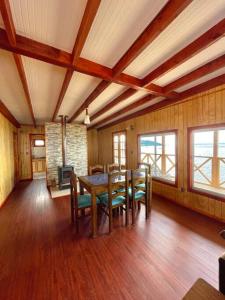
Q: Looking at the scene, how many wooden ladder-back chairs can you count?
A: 6